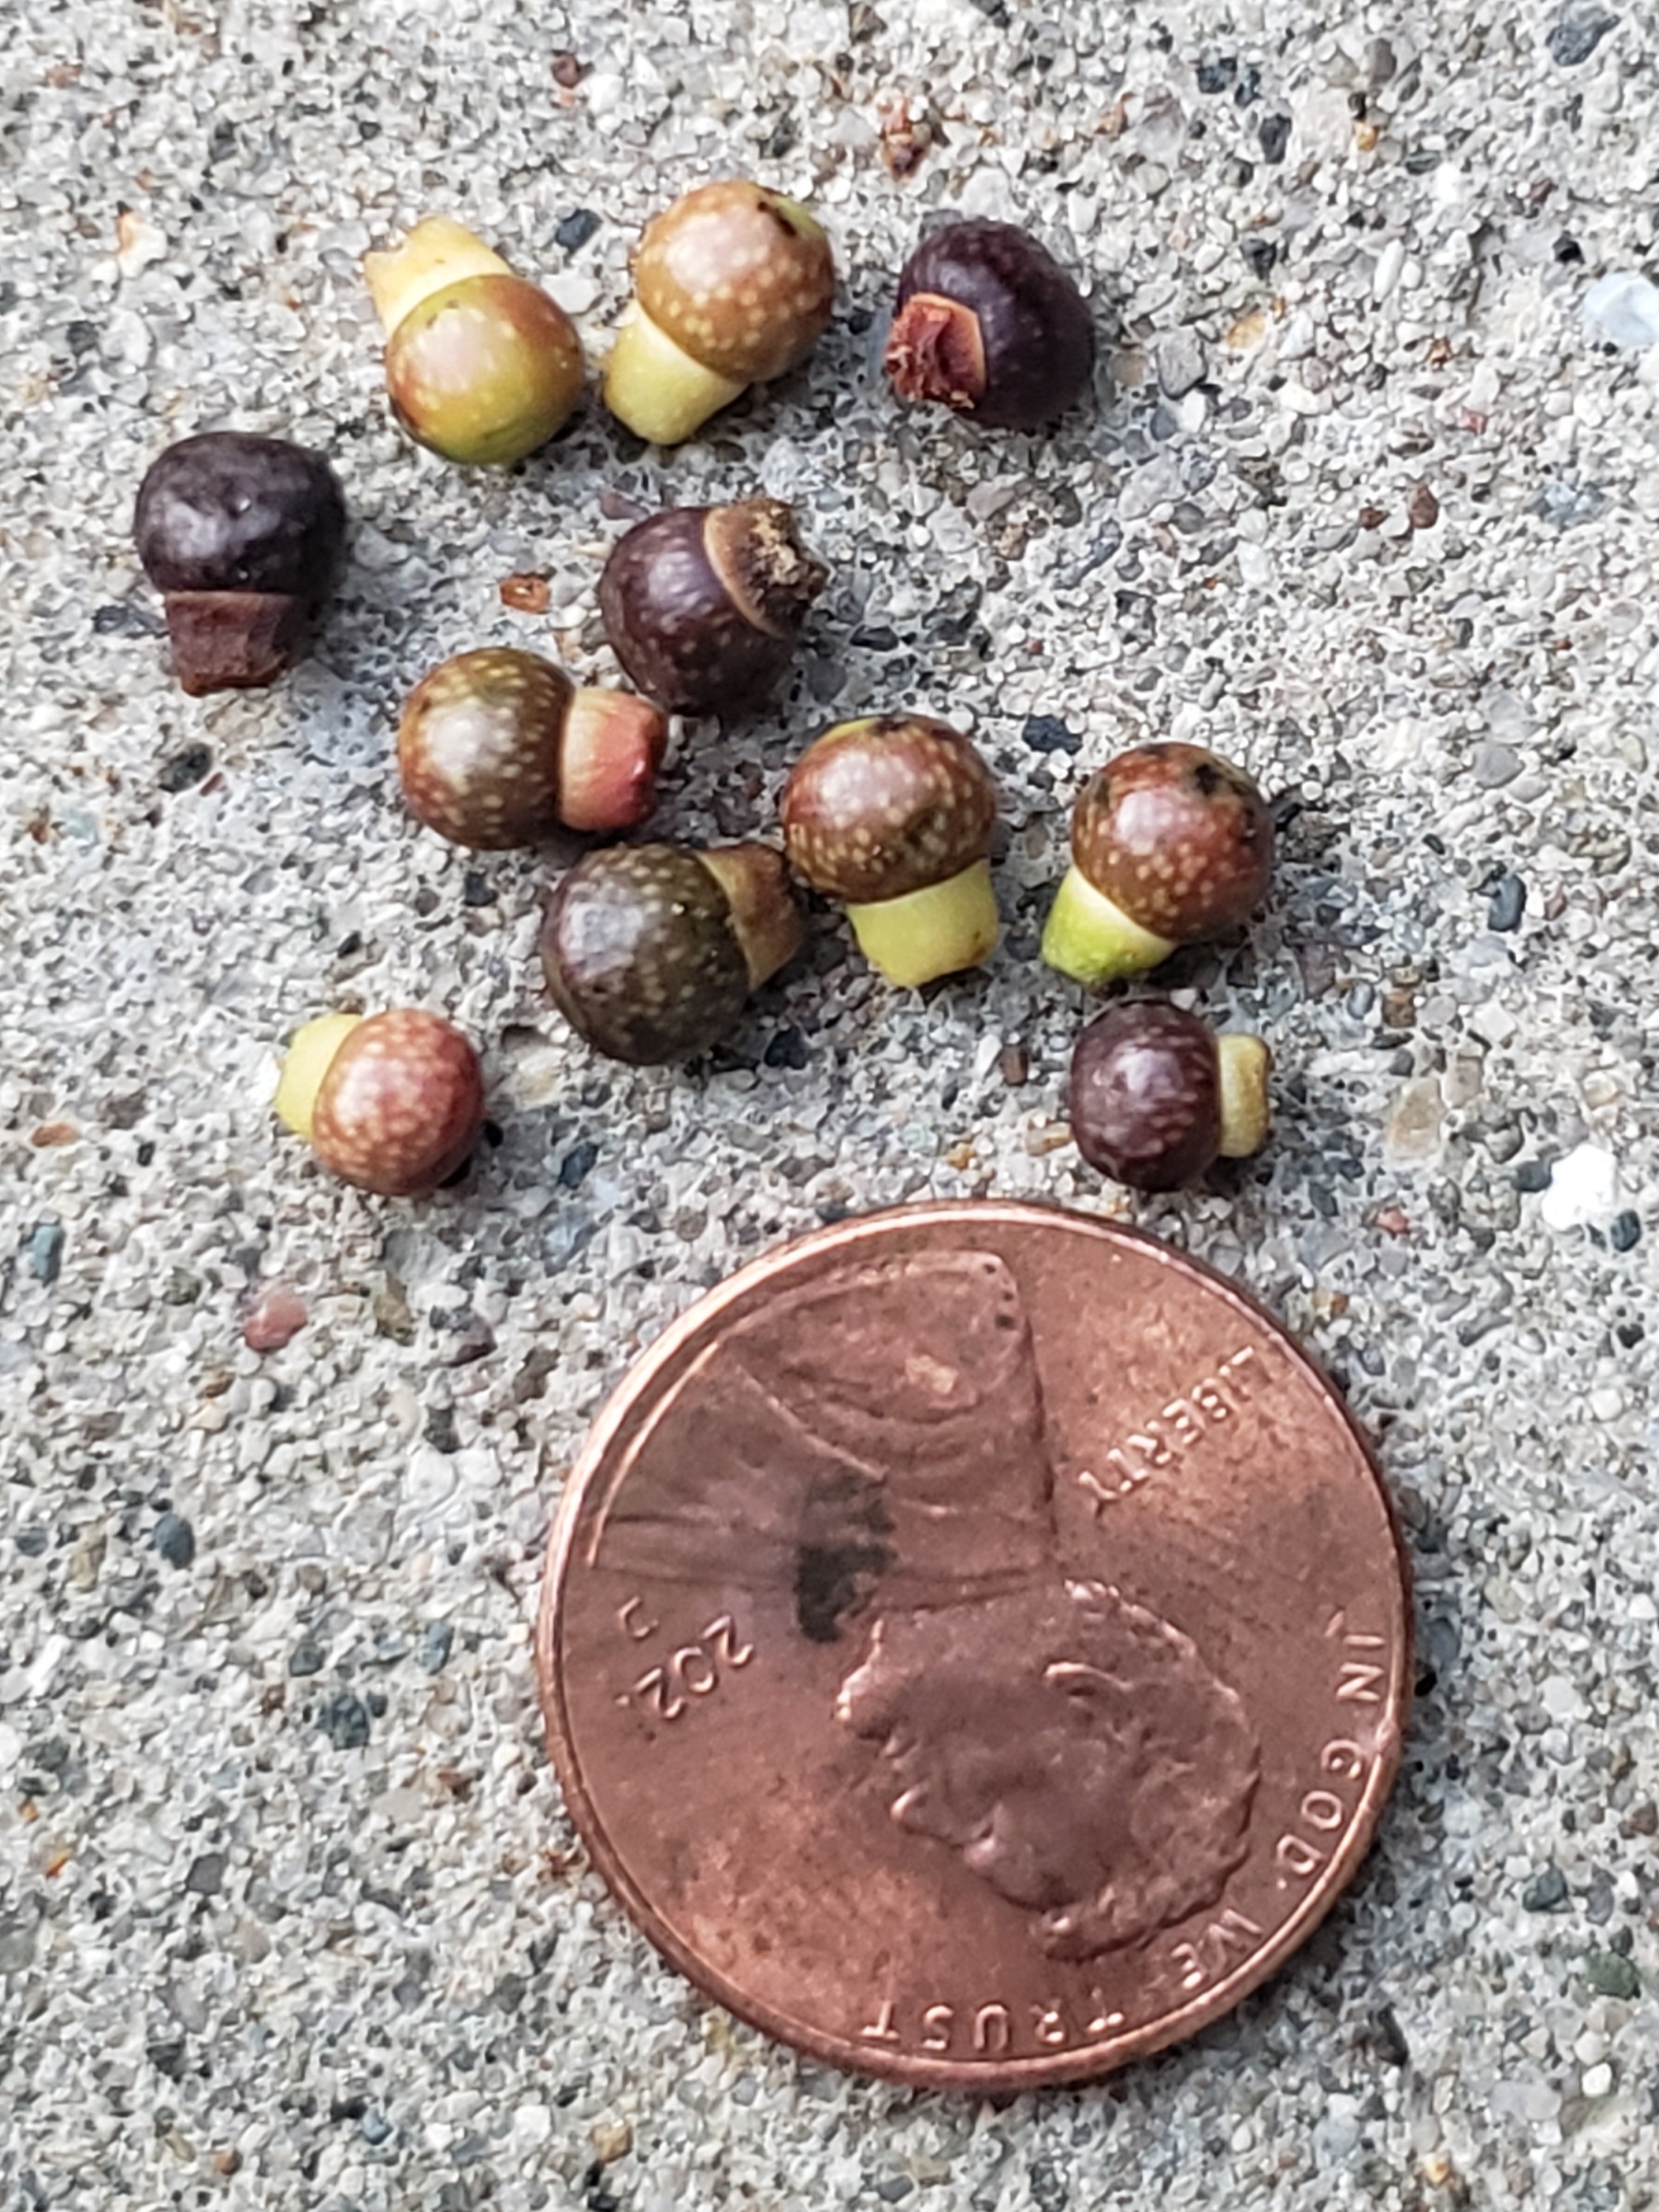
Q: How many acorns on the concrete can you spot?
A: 11